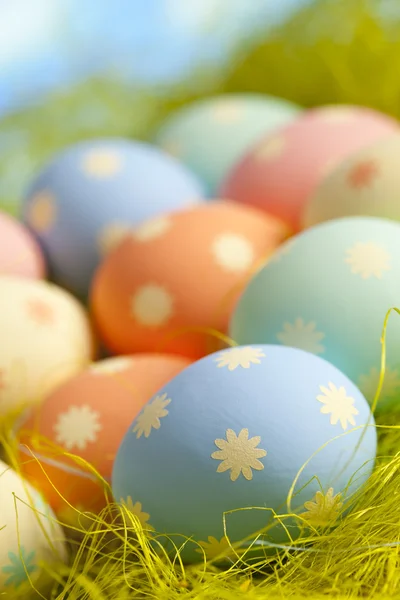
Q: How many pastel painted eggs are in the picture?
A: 11